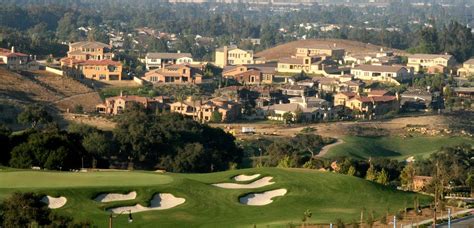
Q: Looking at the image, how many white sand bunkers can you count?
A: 6